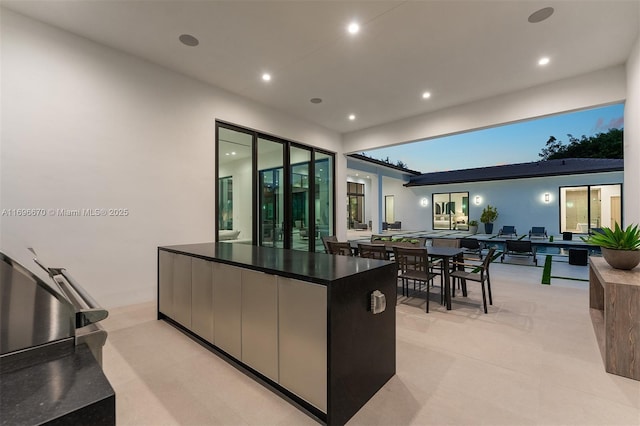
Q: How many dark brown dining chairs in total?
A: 8